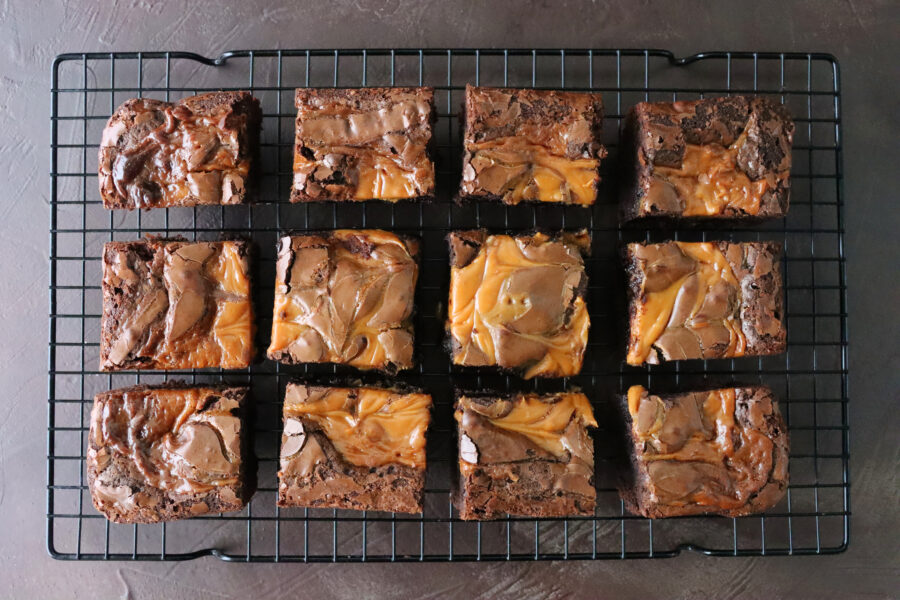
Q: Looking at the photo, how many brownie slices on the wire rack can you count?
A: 12